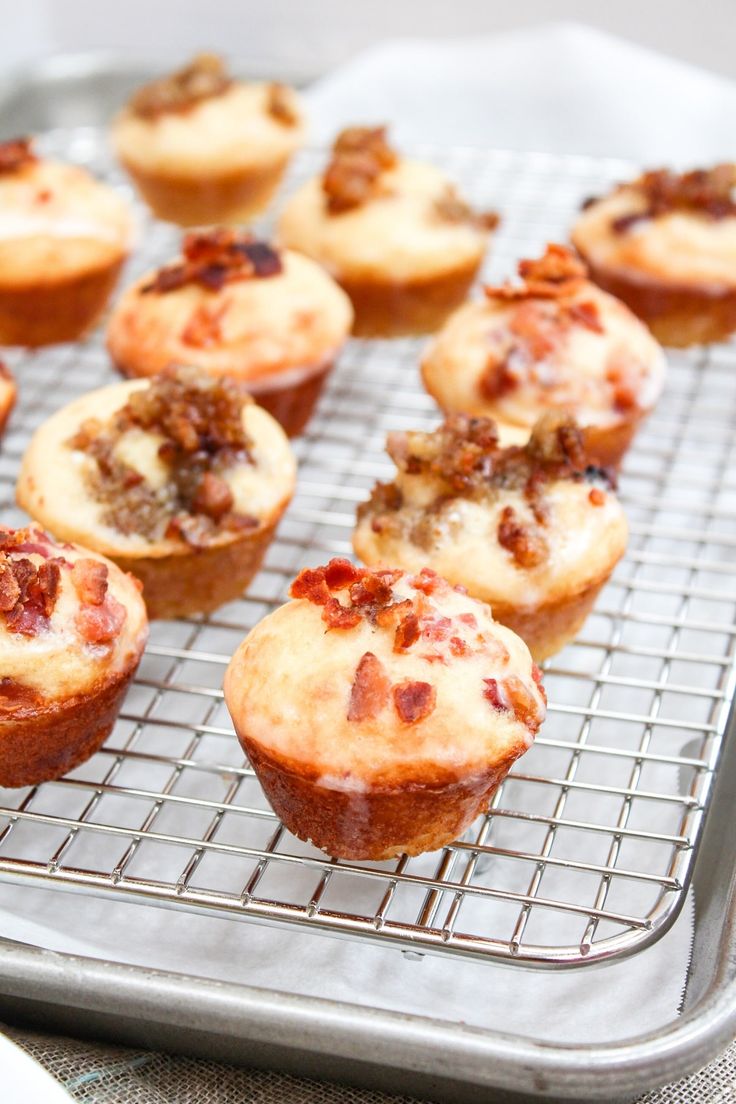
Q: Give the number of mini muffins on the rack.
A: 11